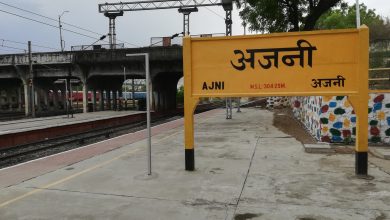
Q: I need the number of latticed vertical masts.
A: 3